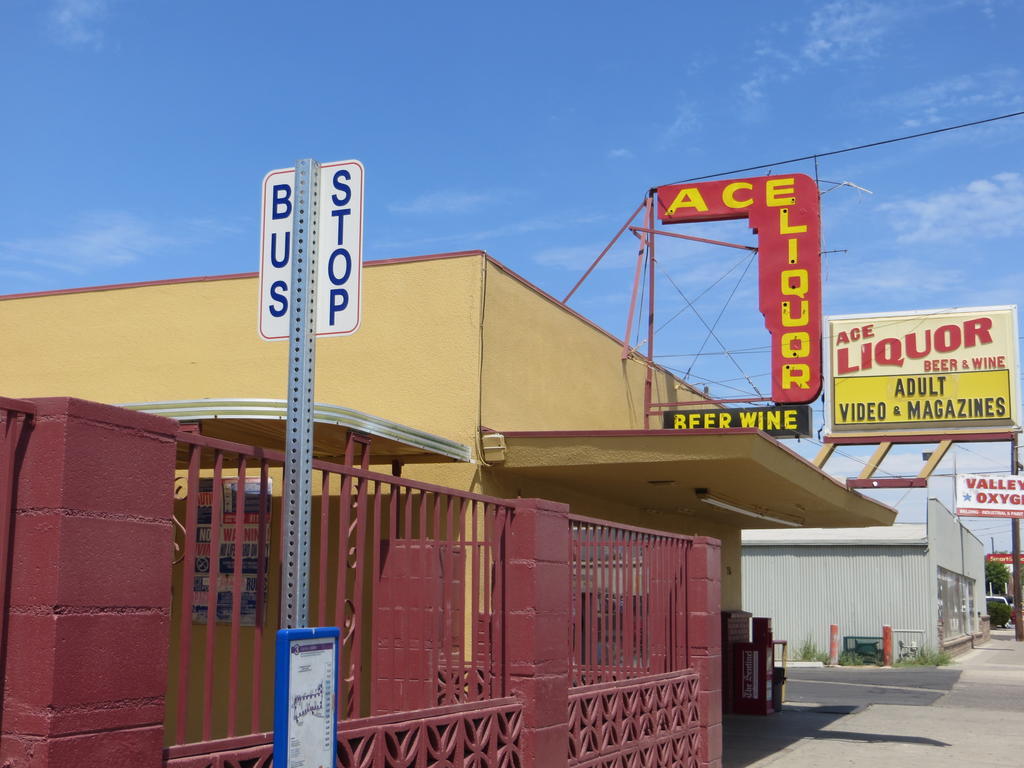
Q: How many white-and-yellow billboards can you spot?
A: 1